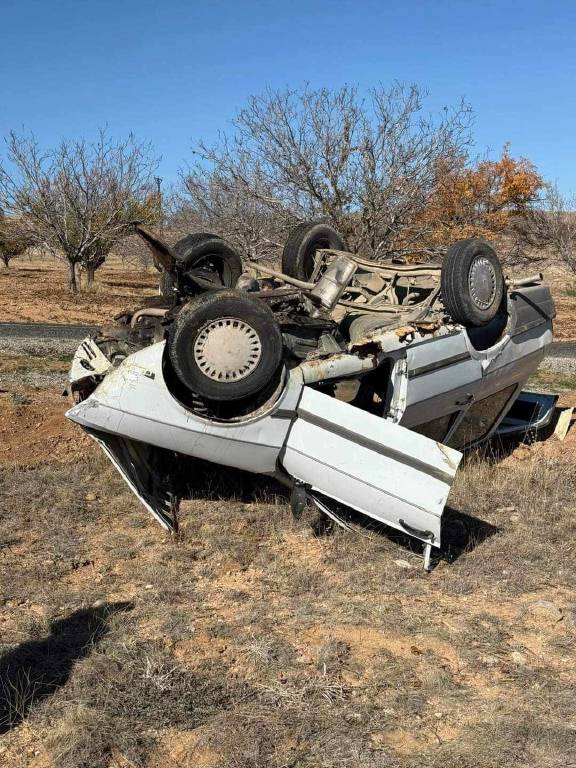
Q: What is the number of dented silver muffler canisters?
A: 1